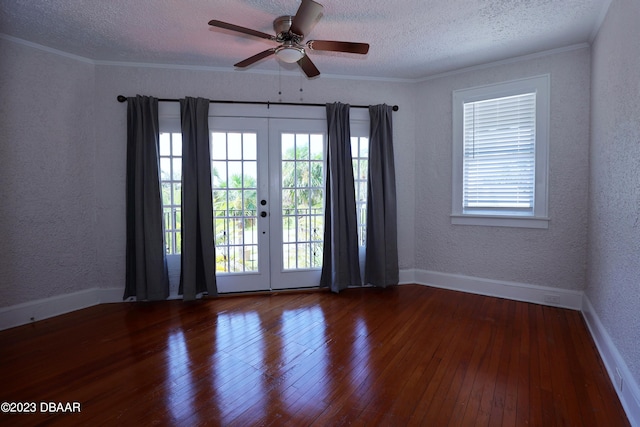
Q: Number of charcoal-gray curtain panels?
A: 4